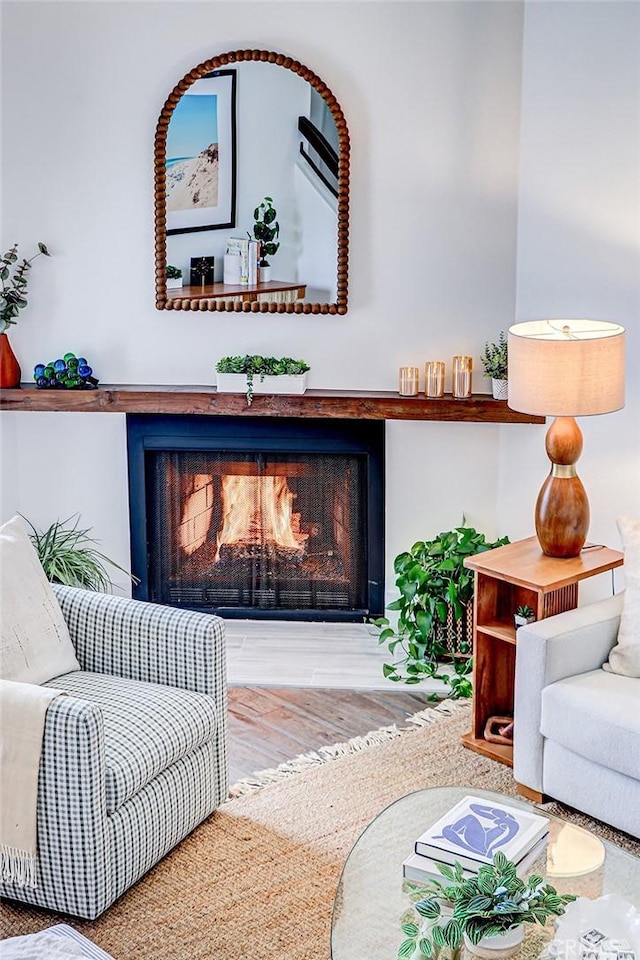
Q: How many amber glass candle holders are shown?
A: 3